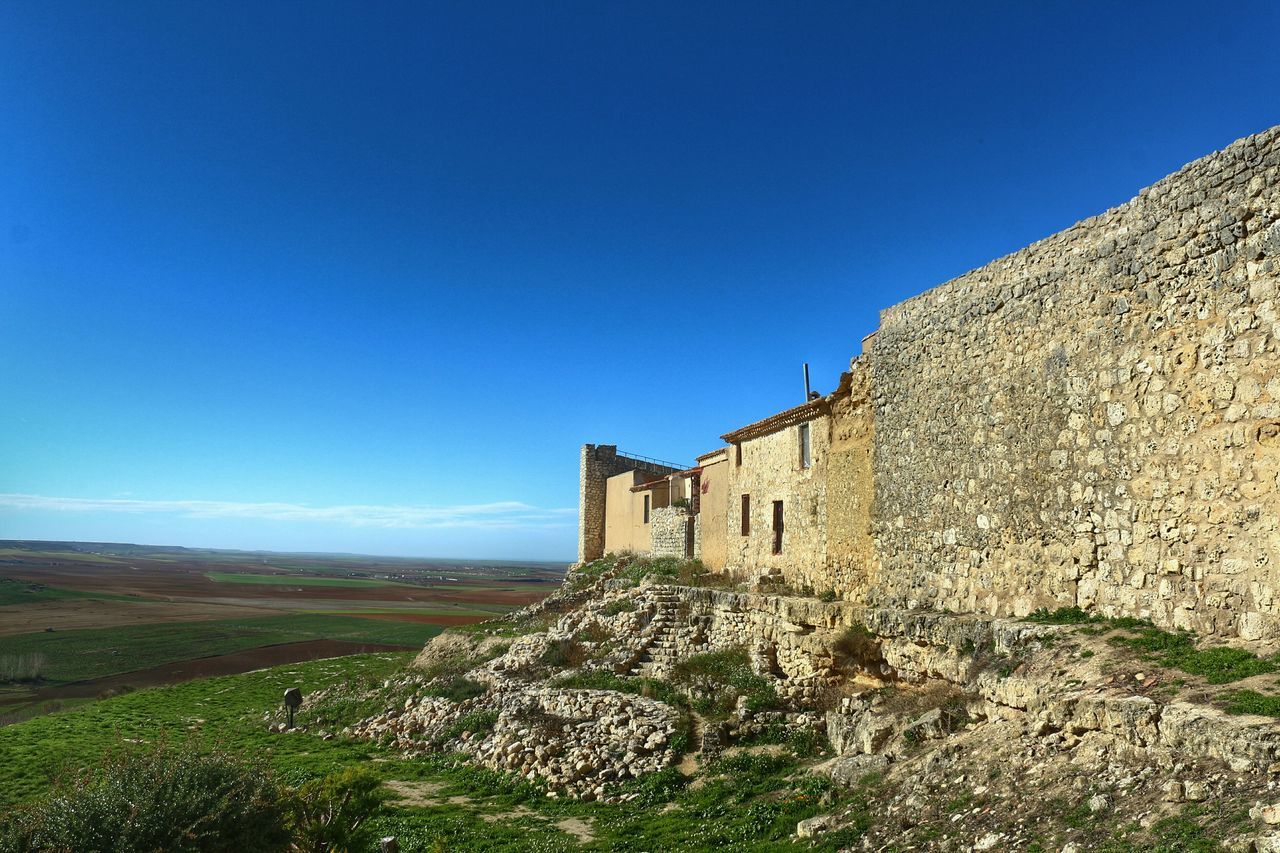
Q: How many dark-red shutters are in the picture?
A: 2